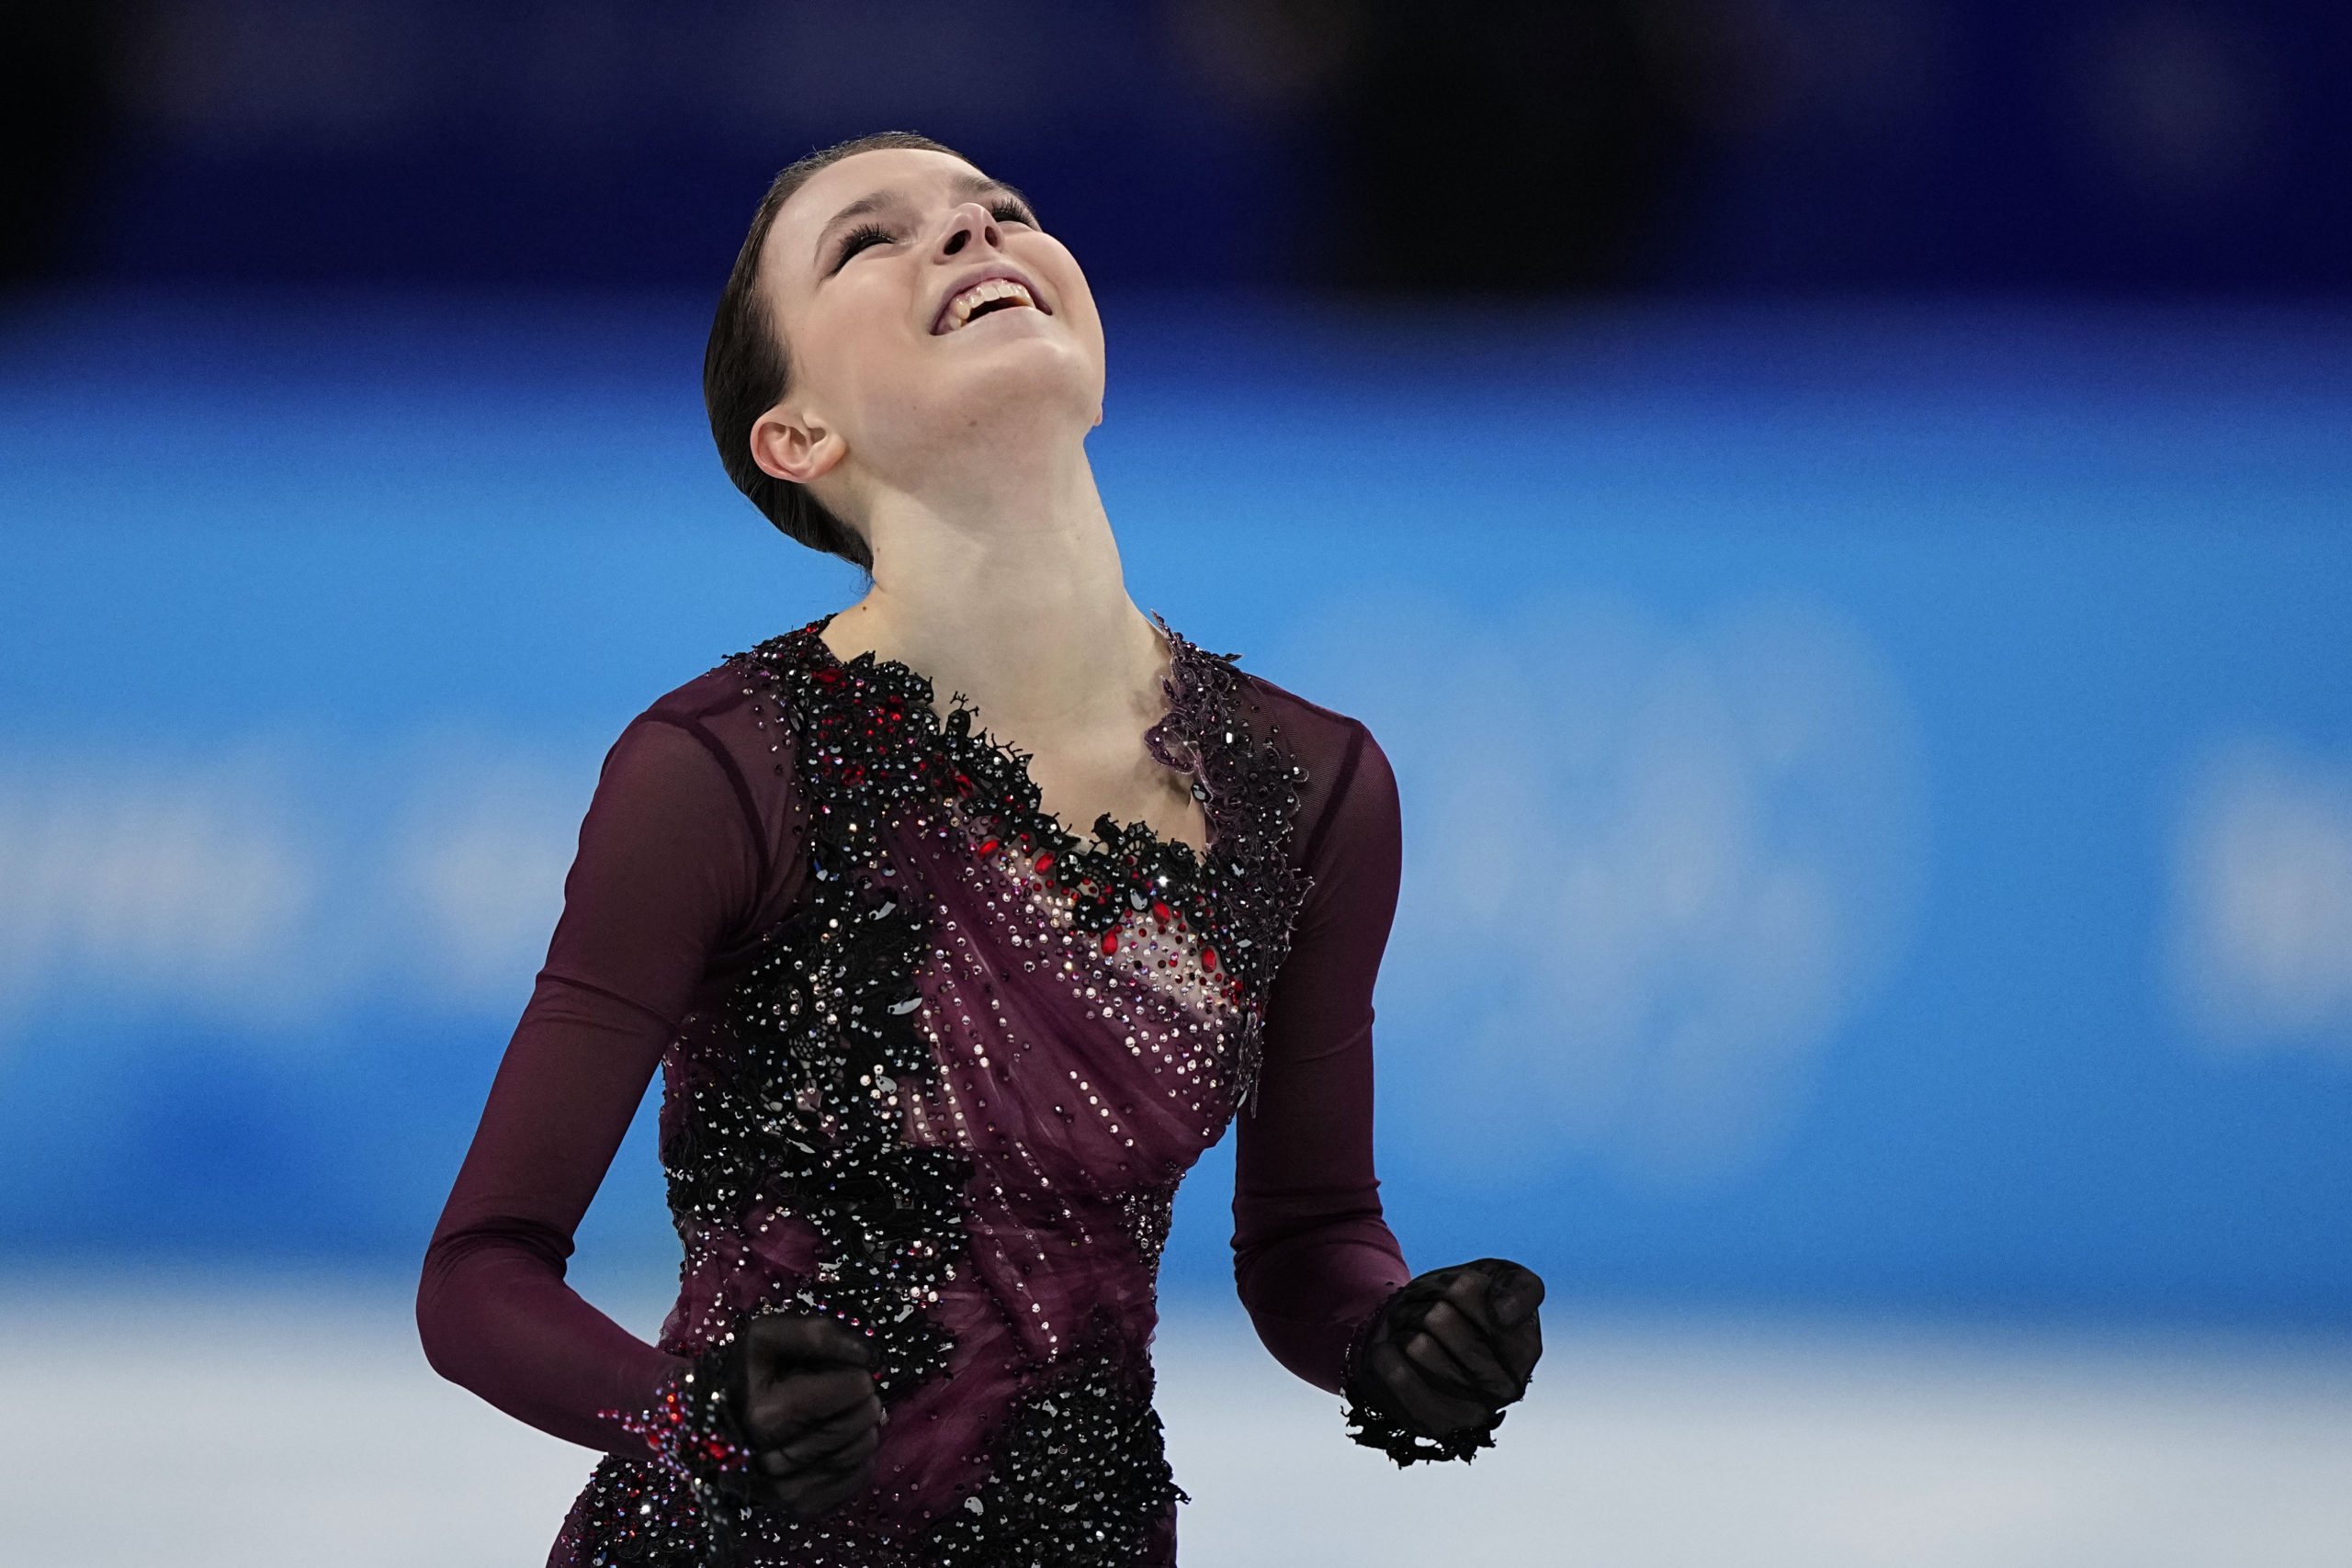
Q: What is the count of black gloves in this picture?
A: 2